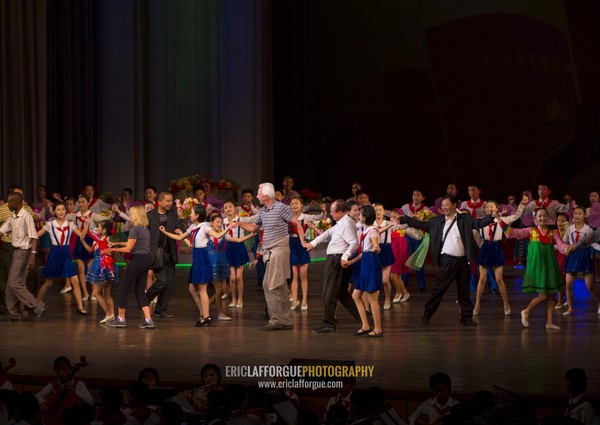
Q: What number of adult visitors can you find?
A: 7